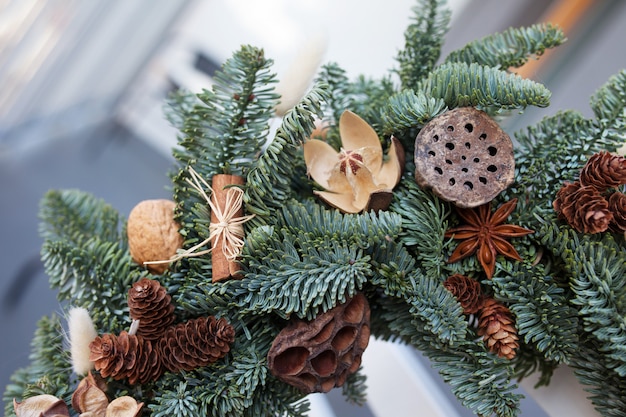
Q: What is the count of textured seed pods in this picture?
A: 2